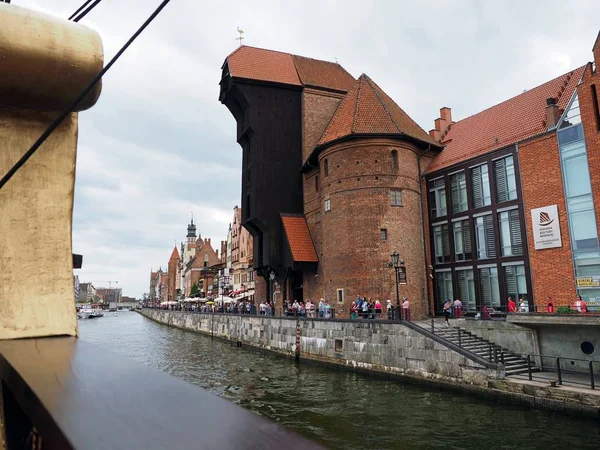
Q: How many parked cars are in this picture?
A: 0